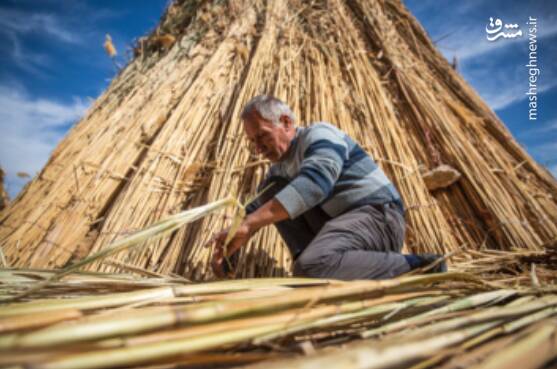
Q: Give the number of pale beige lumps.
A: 1